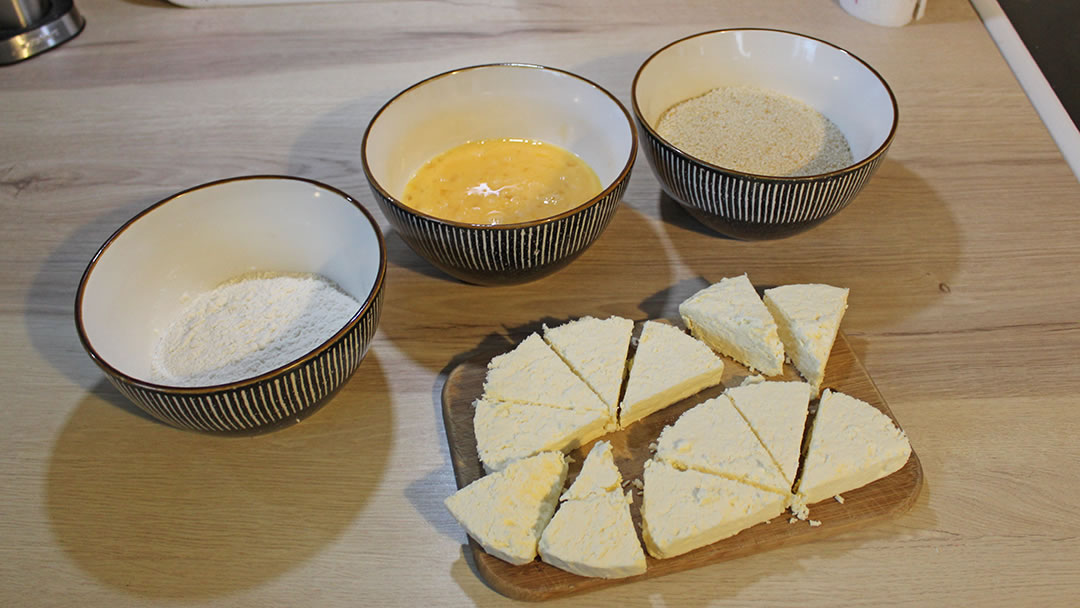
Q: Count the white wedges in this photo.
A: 12